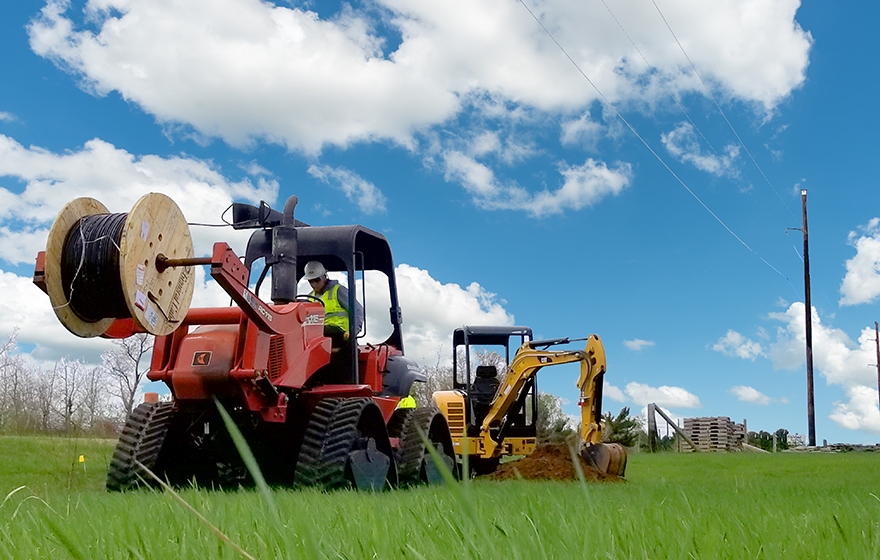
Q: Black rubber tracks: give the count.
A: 3